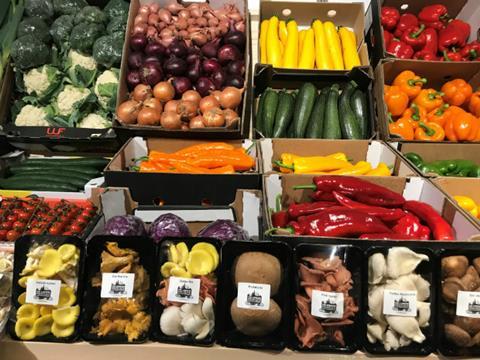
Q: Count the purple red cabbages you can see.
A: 3